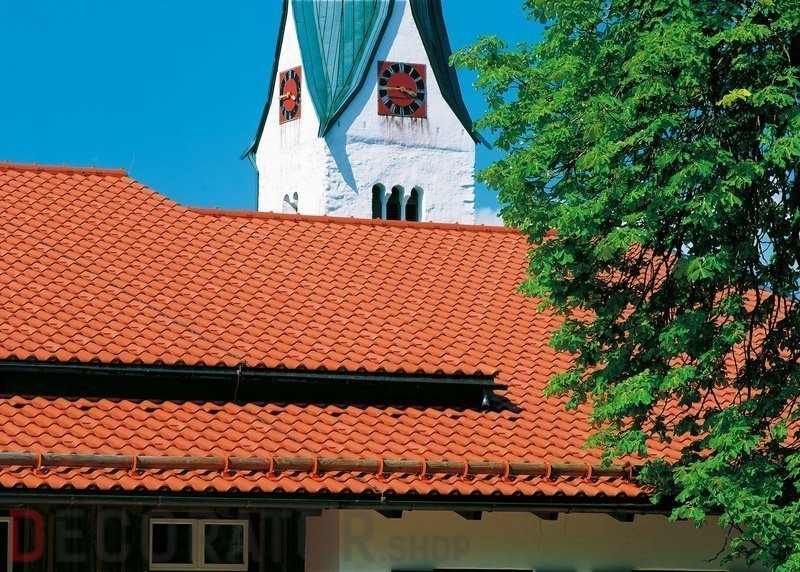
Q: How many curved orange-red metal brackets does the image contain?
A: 12